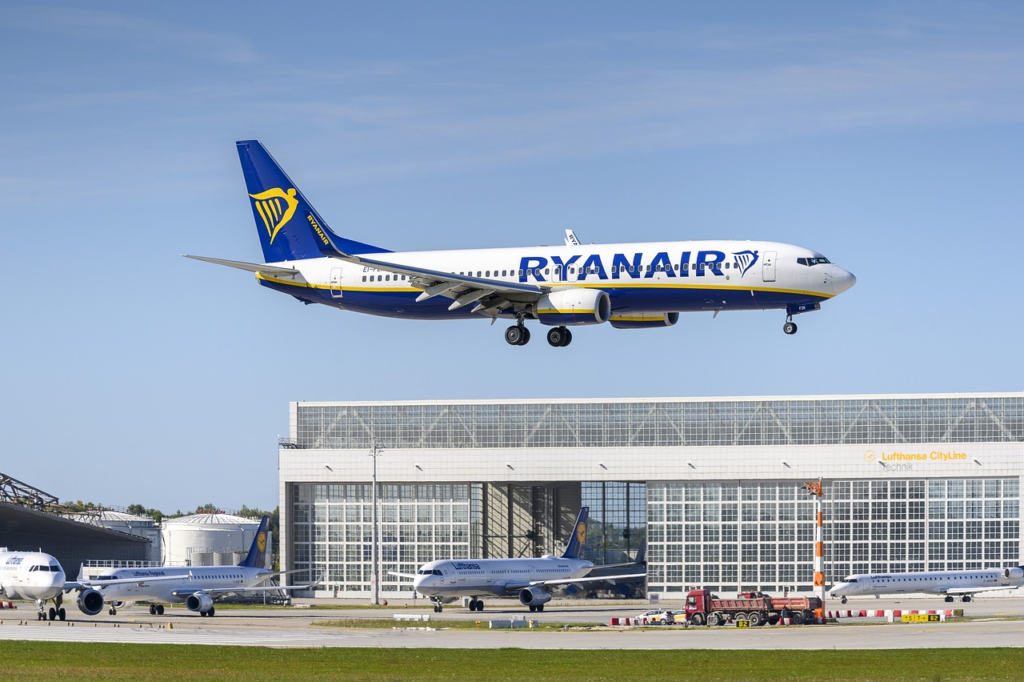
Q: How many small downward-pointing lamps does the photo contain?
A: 8